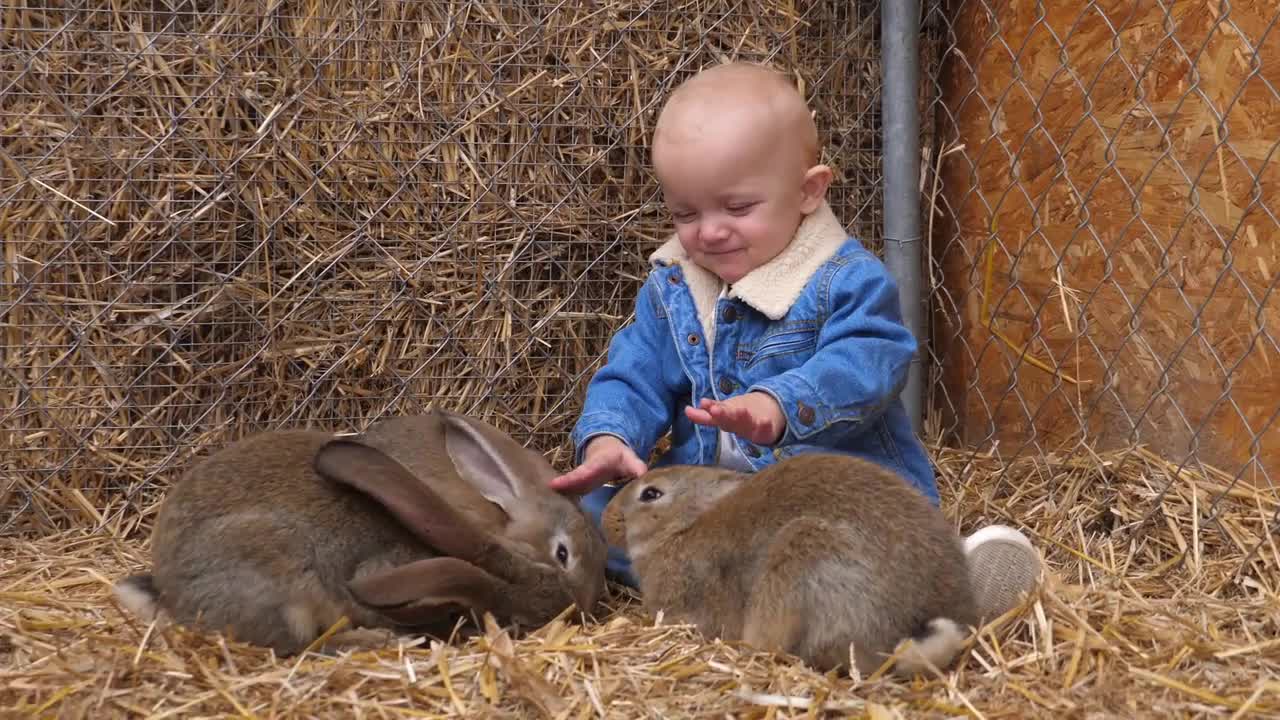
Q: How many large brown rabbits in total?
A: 3